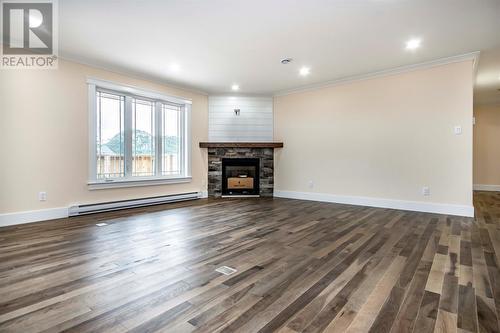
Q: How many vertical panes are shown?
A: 3